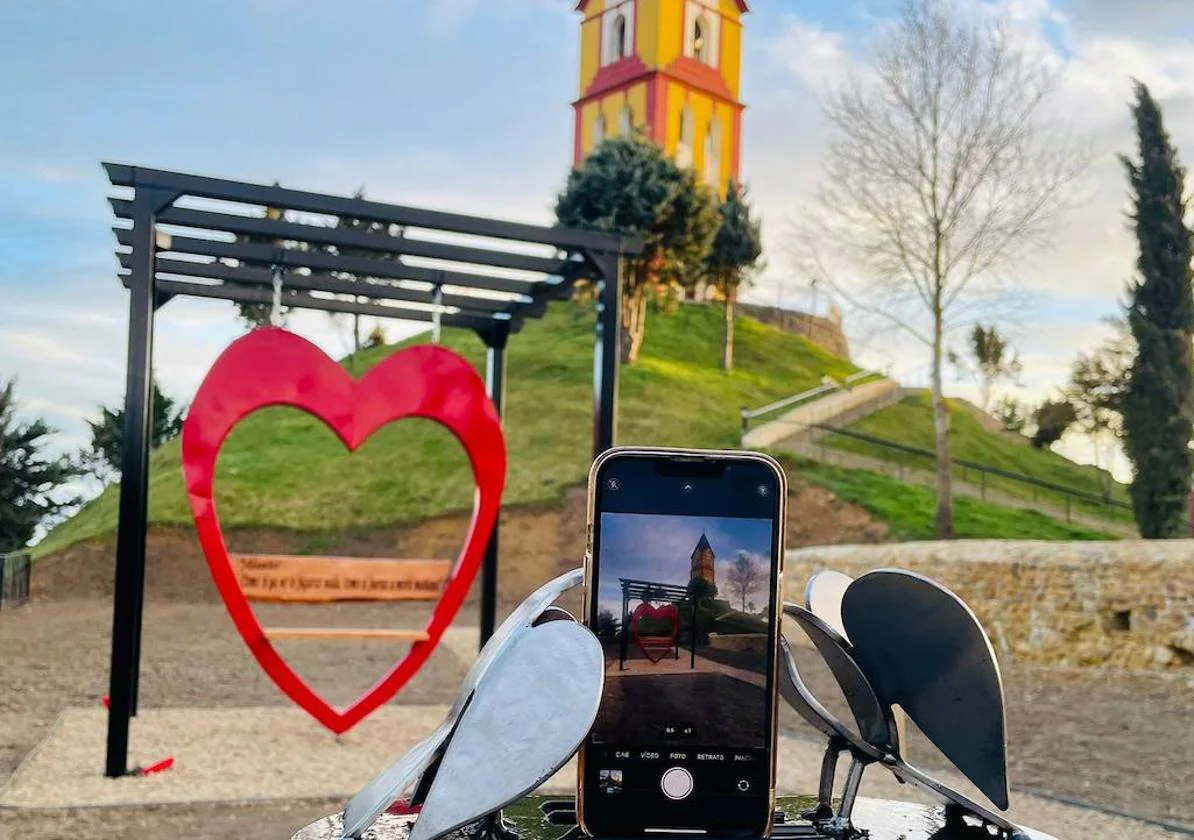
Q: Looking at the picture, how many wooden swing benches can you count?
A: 1